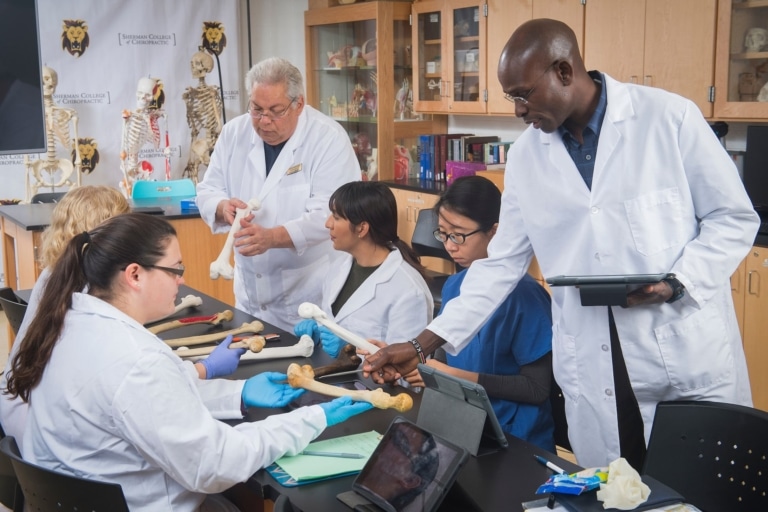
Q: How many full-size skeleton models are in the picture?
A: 3